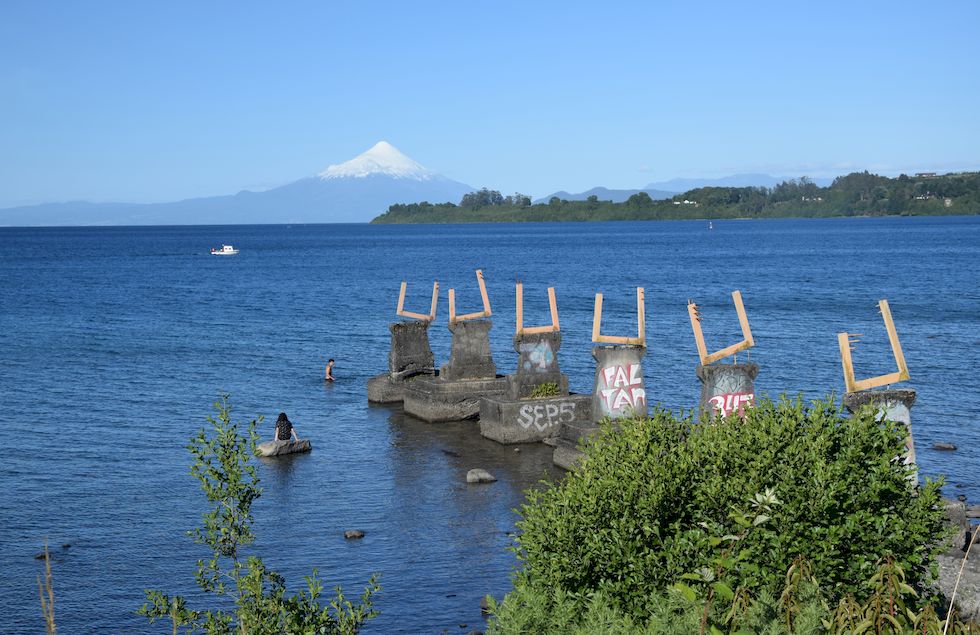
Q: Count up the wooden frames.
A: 6